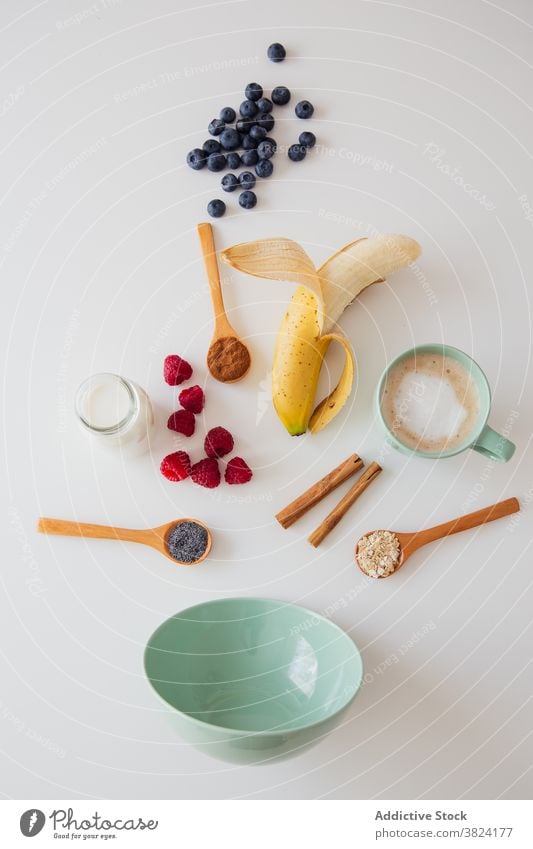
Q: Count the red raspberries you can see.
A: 7